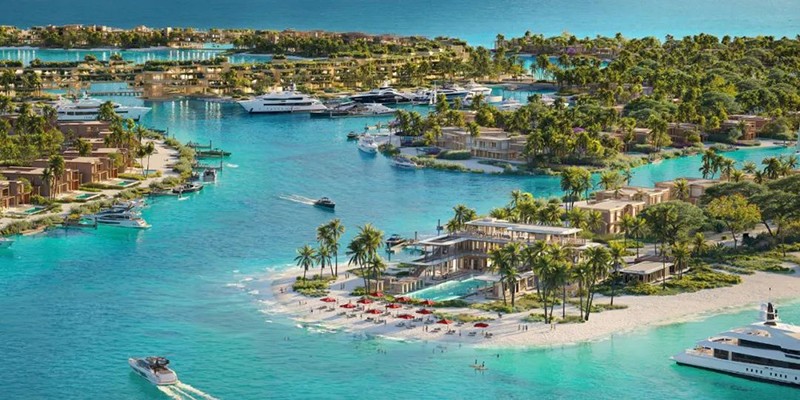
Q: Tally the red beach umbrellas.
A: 12